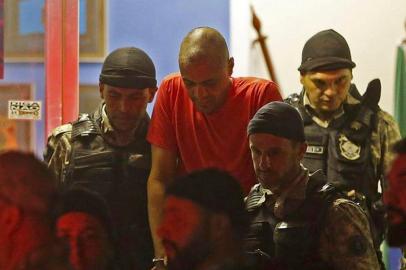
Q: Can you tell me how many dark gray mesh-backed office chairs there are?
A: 0